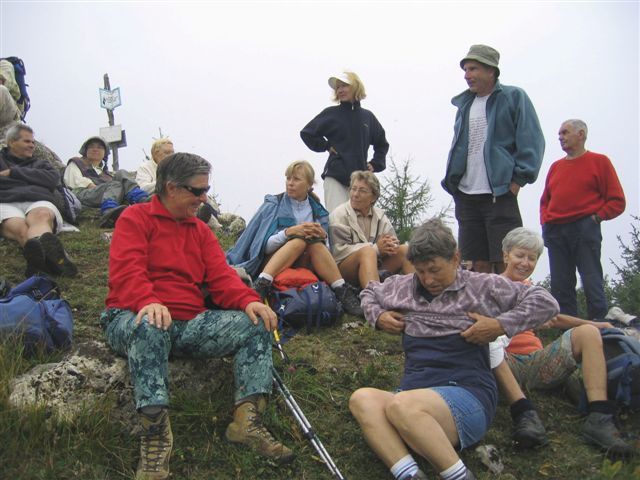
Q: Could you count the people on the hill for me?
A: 12